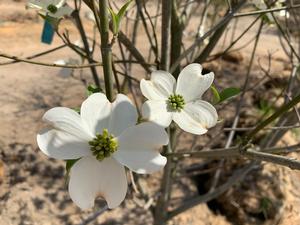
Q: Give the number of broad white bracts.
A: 8